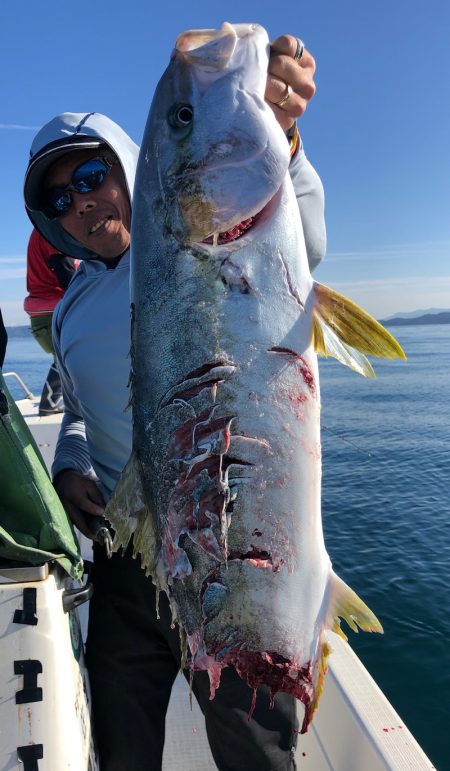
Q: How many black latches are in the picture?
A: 3